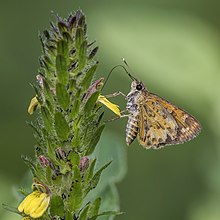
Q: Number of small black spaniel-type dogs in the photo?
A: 0